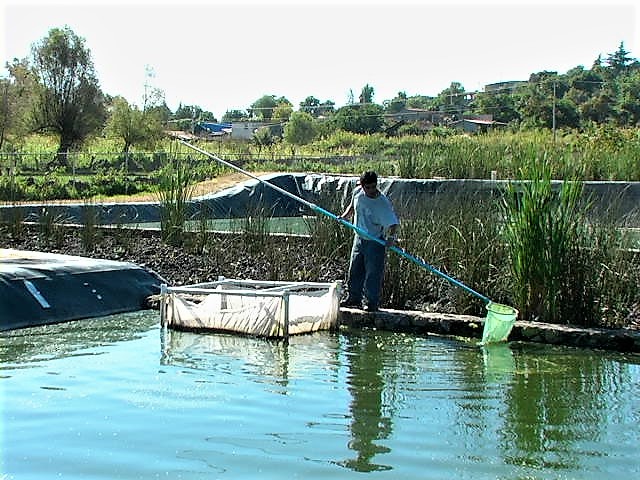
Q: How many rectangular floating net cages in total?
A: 1